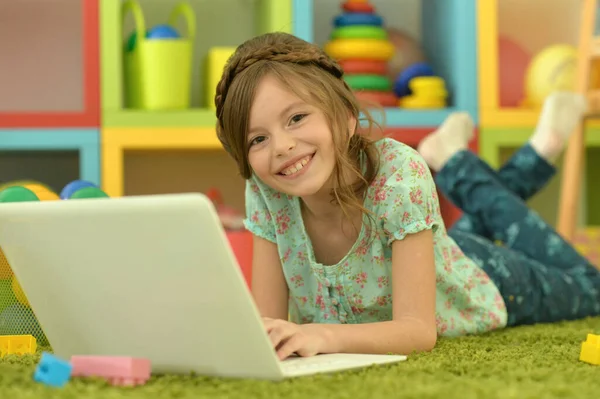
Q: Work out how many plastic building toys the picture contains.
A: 4